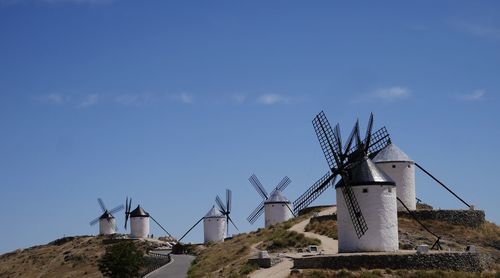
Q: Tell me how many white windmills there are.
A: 6